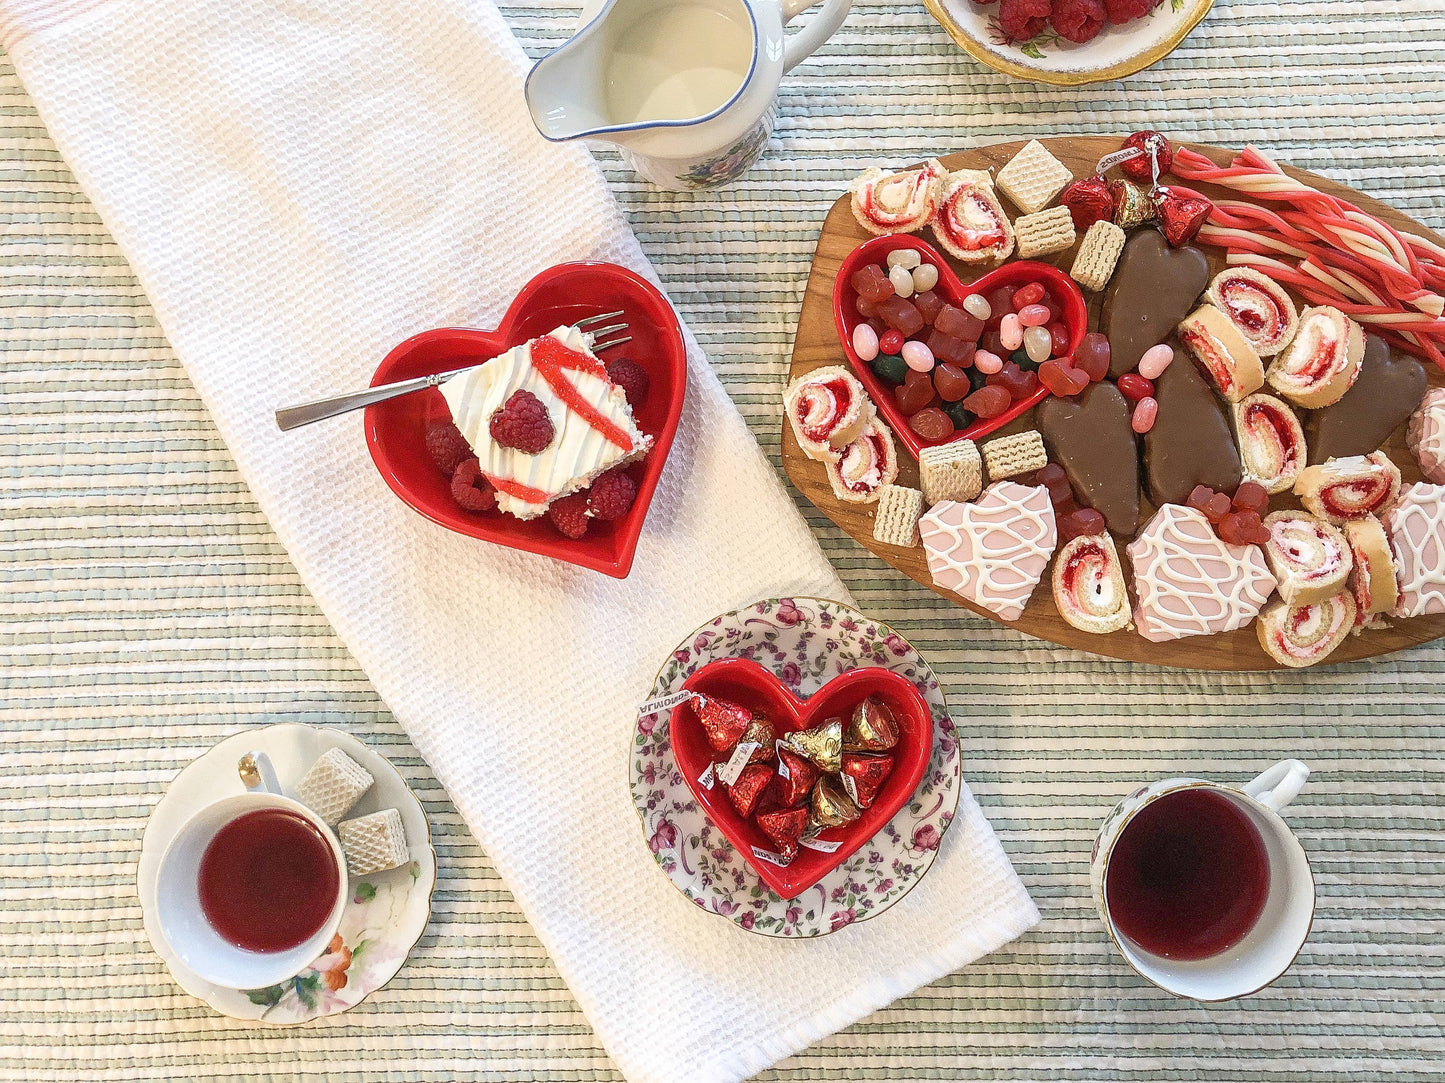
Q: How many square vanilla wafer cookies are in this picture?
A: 8